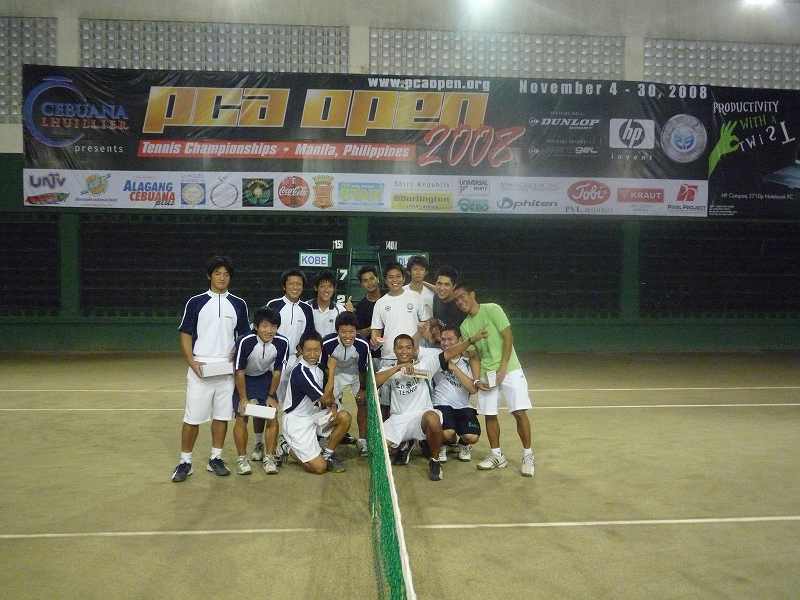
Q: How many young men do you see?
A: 13